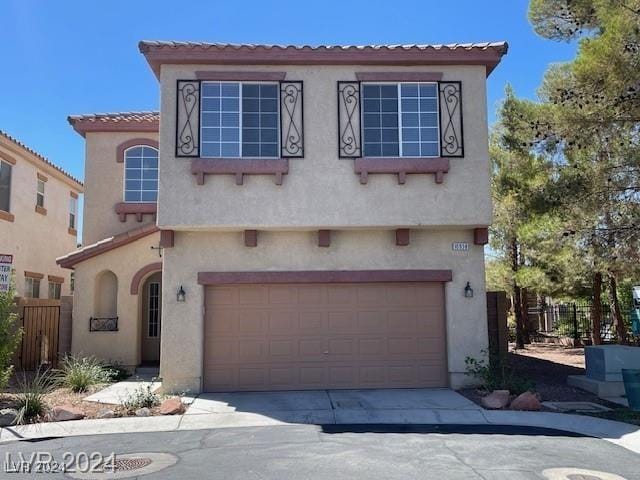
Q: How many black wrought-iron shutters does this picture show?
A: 4